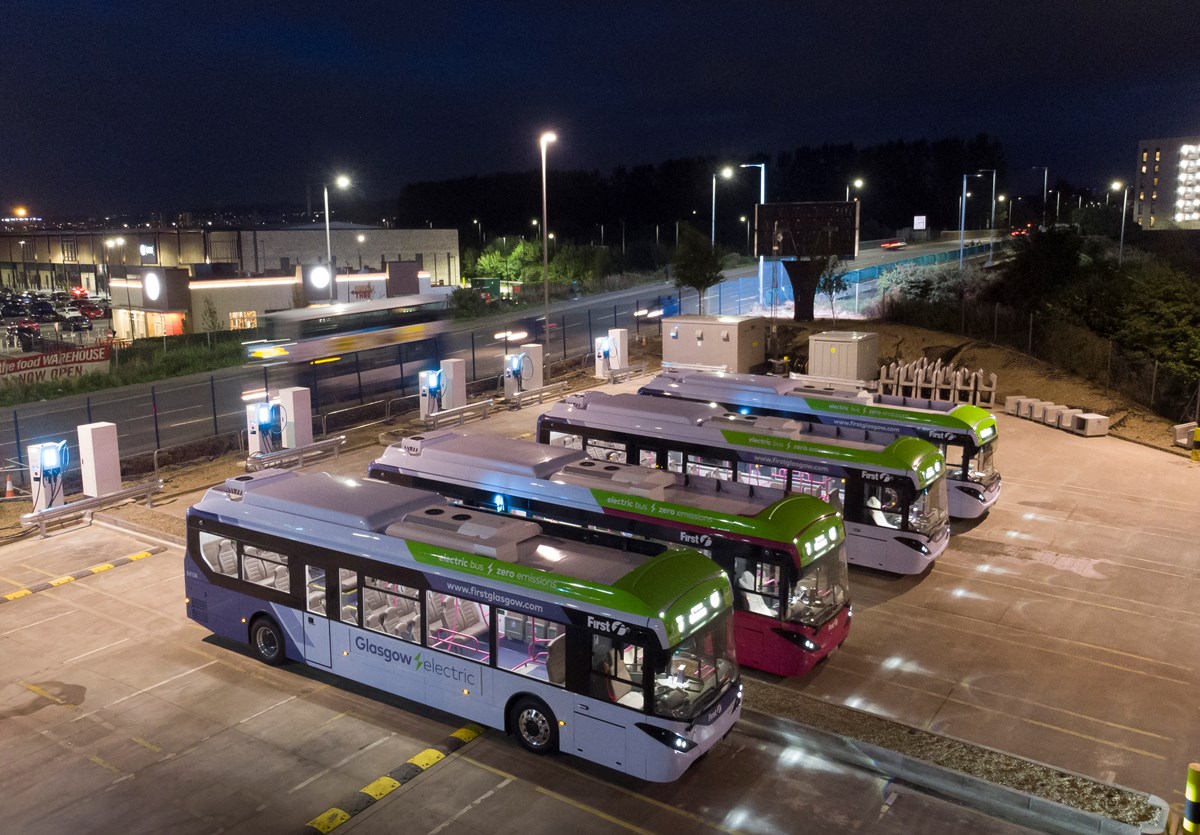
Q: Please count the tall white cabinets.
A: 5